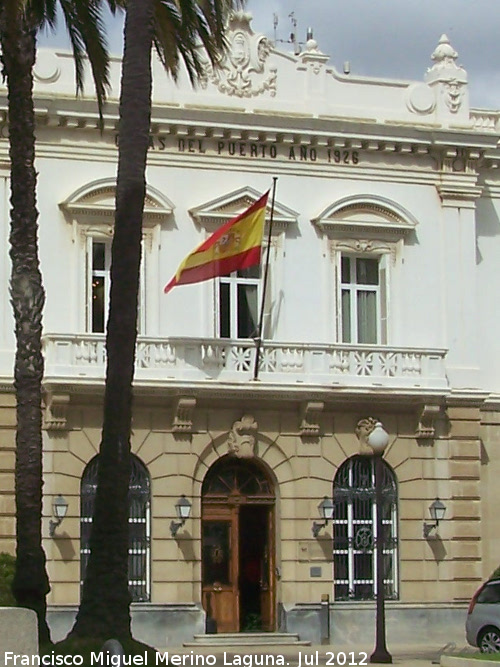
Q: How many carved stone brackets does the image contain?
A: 4